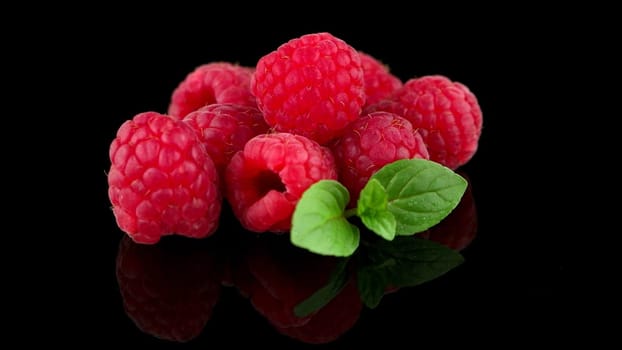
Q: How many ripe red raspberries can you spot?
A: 8